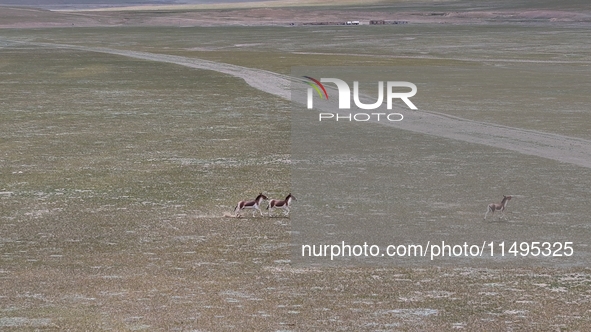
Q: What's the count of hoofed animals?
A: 3